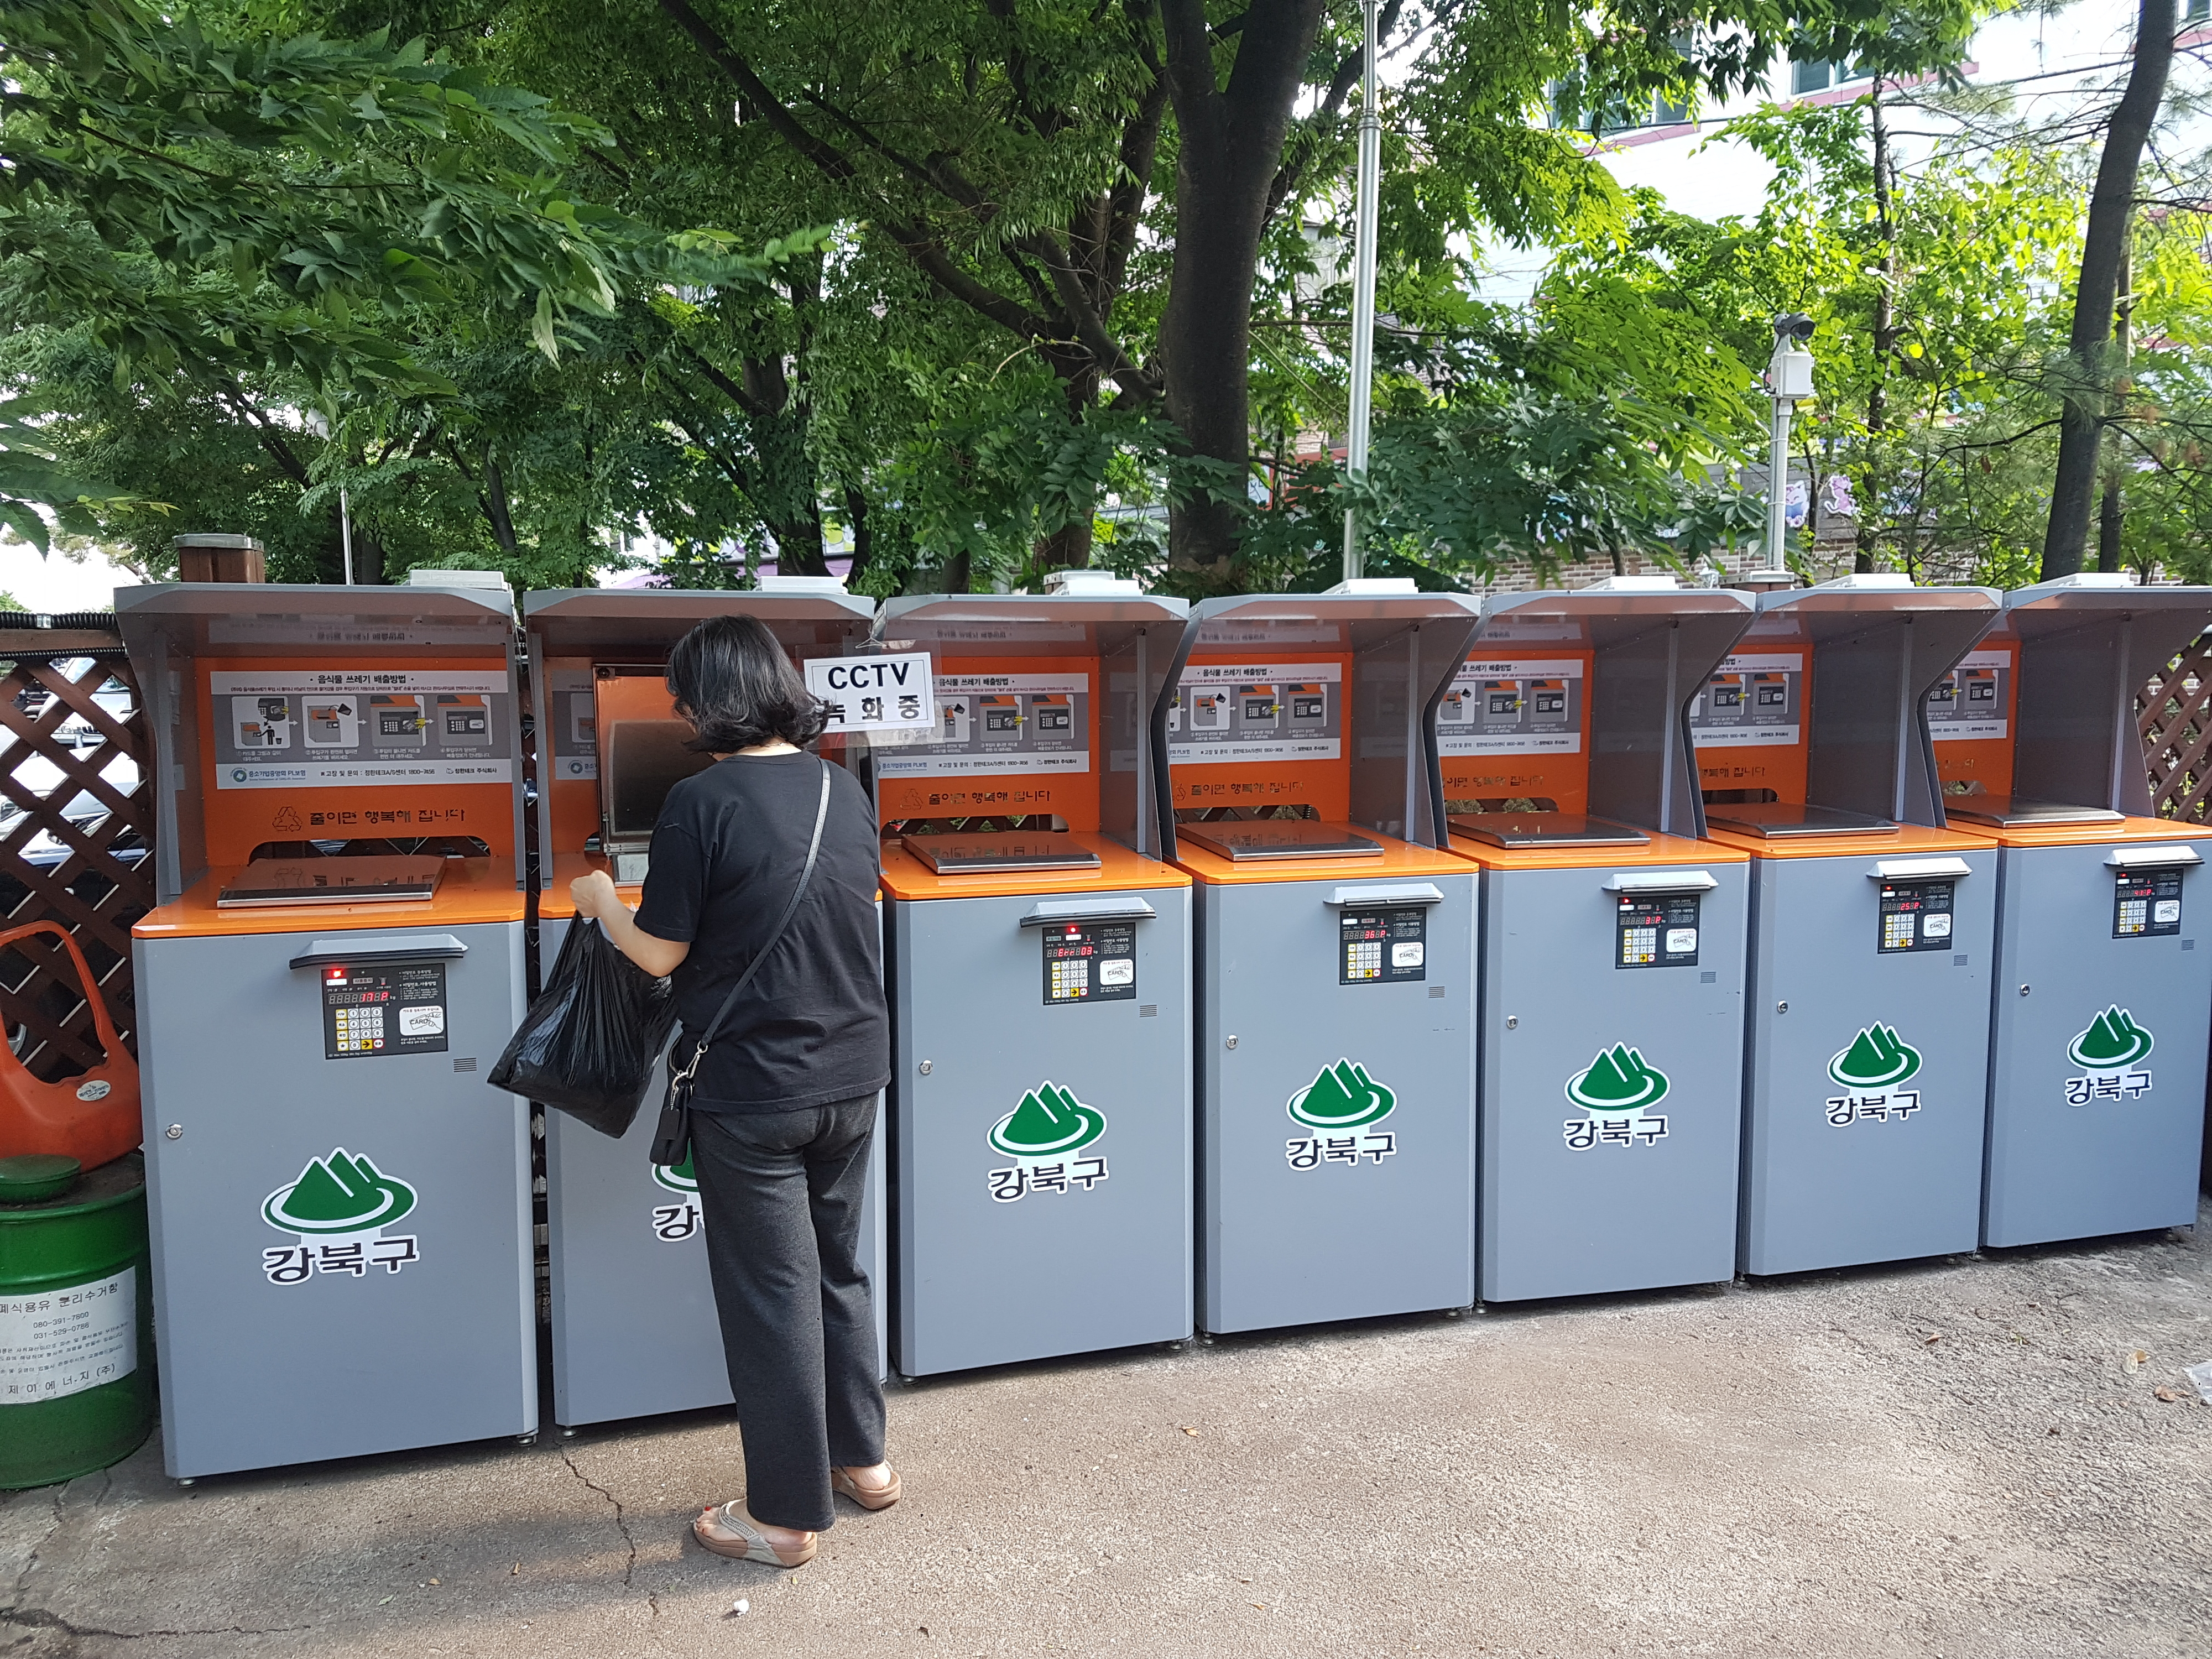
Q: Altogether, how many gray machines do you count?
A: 7